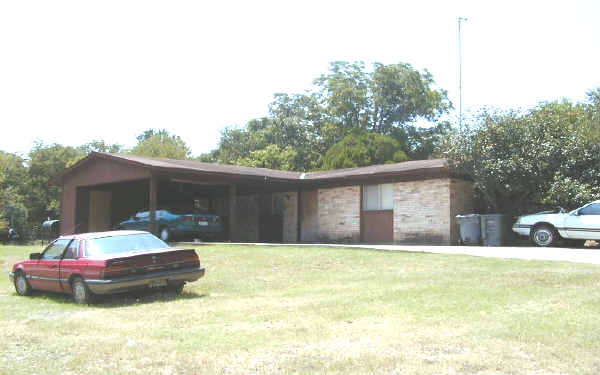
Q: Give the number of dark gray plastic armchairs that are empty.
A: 0